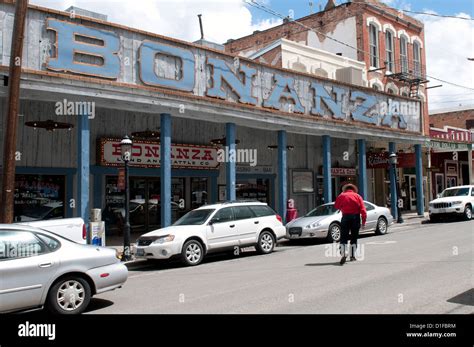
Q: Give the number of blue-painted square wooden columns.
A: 8